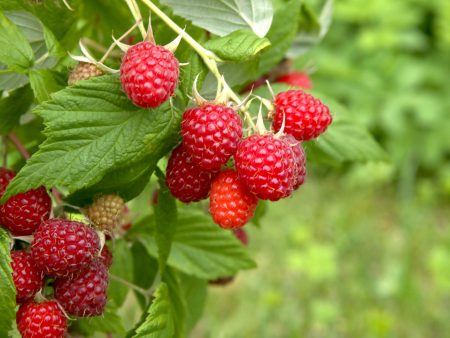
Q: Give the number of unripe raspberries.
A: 2